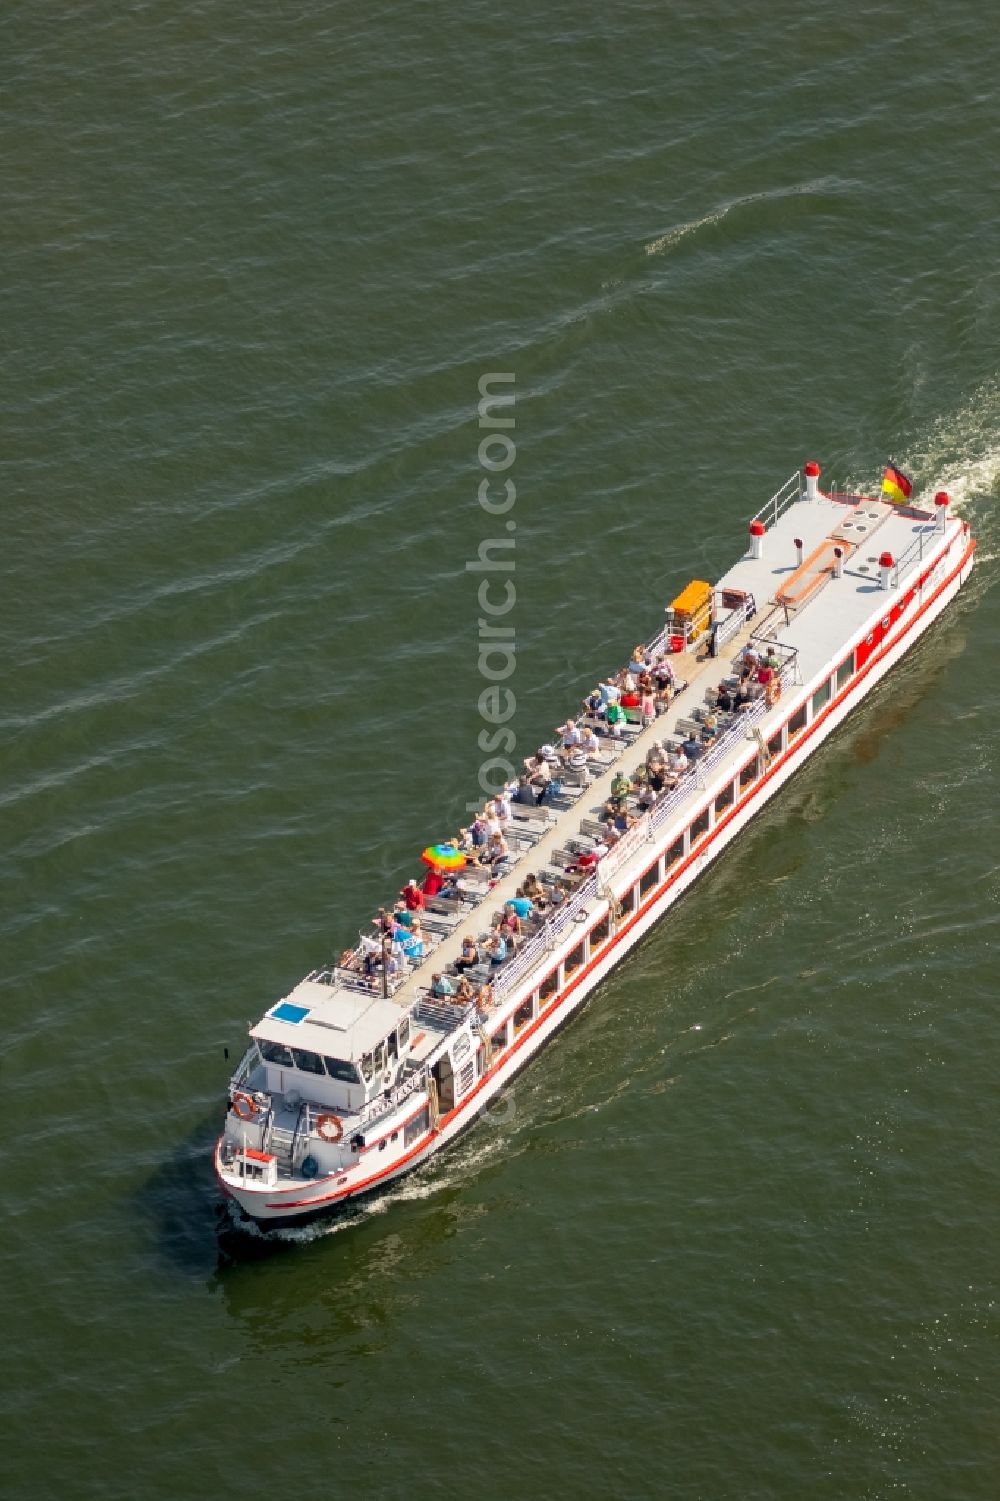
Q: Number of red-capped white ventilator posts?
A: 4